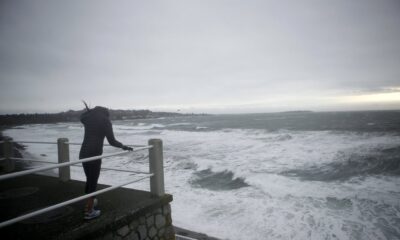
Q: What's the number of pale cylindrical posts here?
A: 3